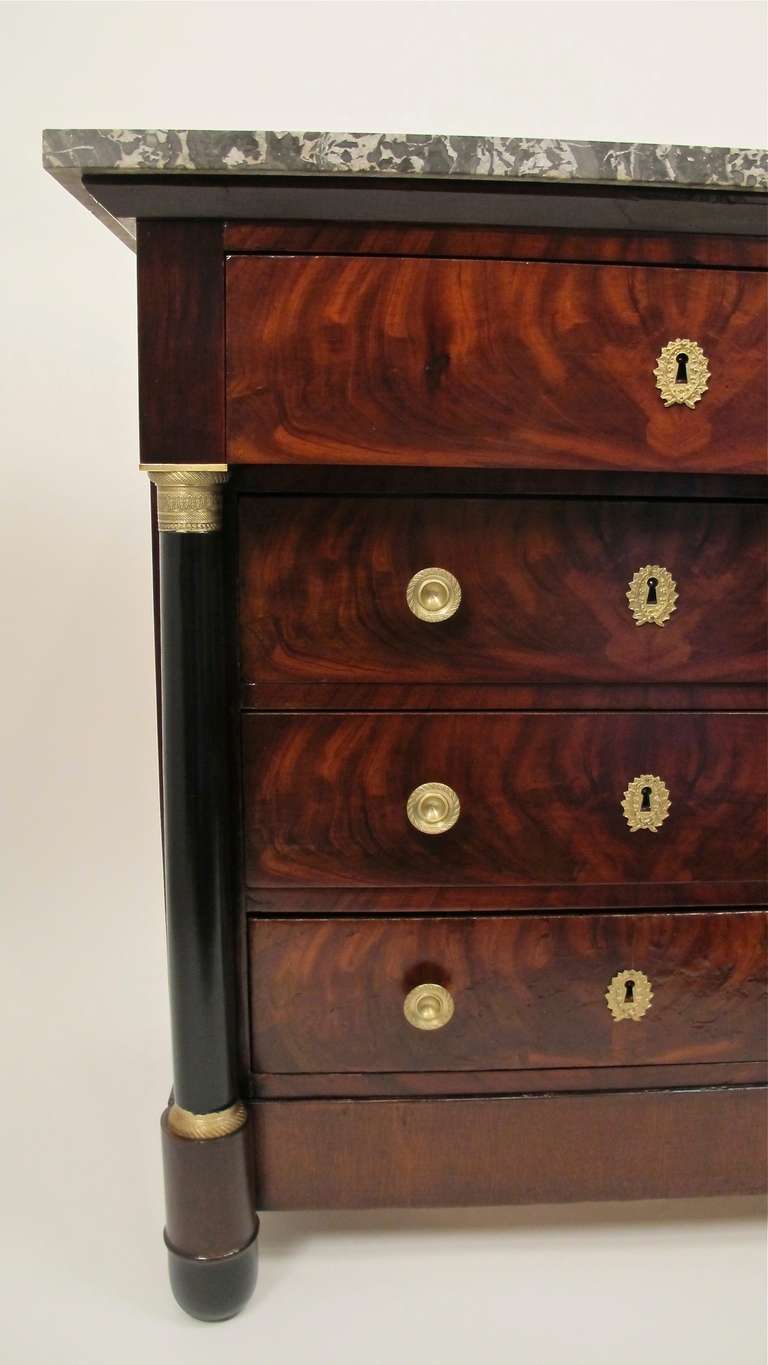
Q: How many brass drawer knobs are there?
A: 3